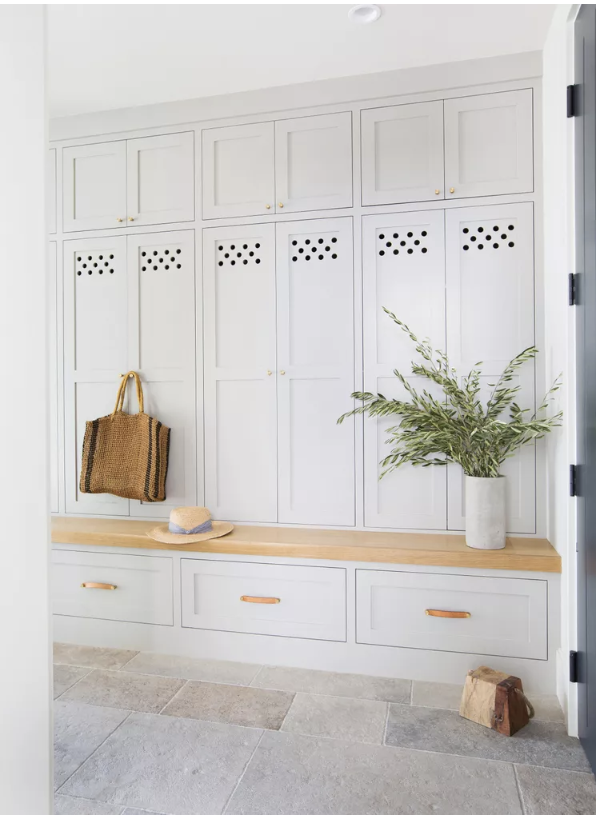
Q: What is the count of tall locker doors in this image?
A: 6